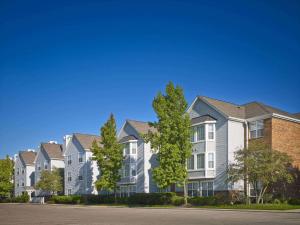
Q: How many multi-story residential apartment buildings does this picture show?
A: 5